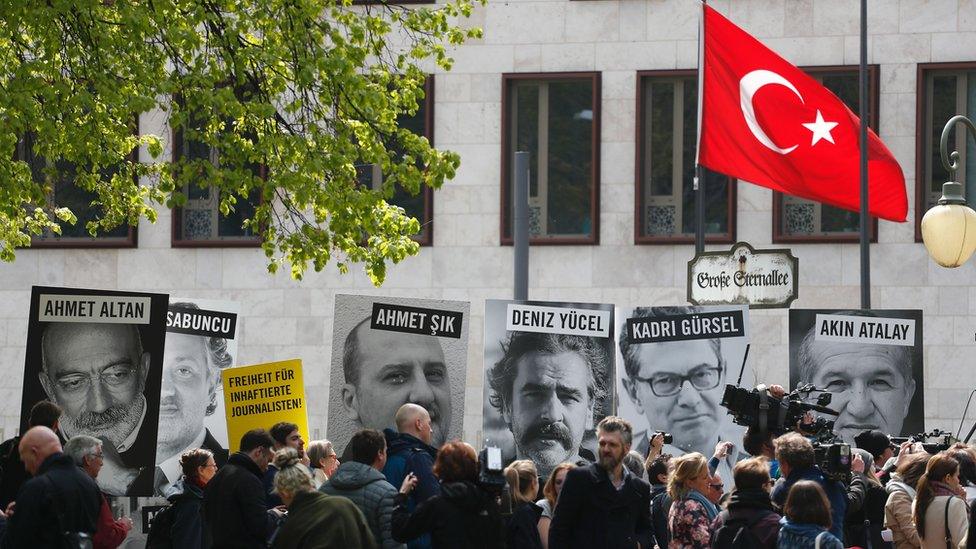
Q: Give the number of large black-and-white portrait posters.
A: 6